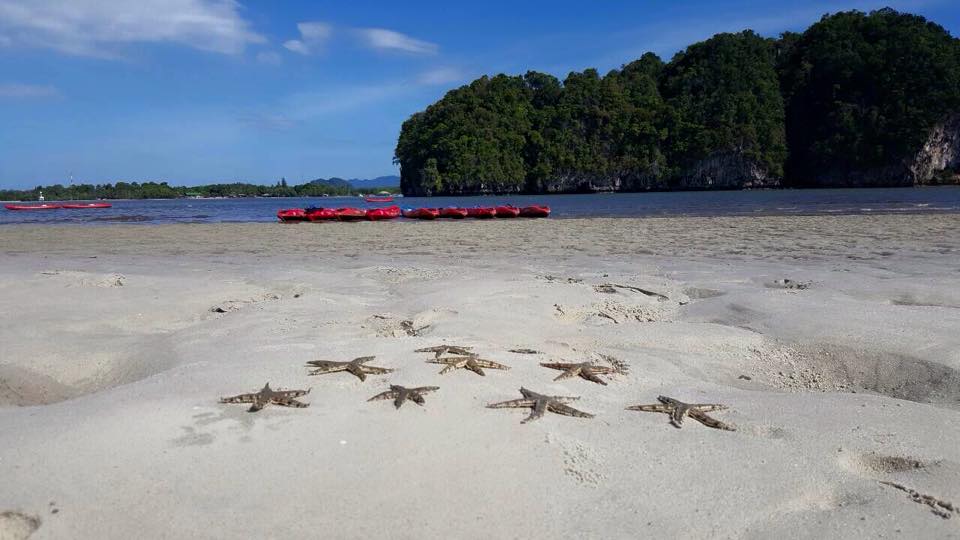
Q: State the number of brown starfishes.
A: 8